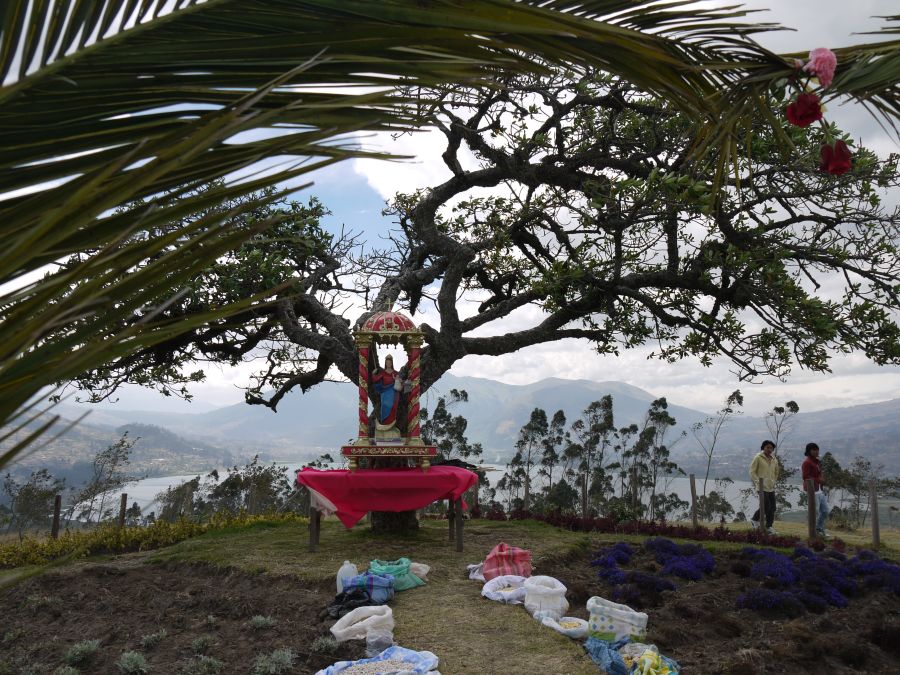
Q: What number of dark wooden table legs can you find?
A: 4